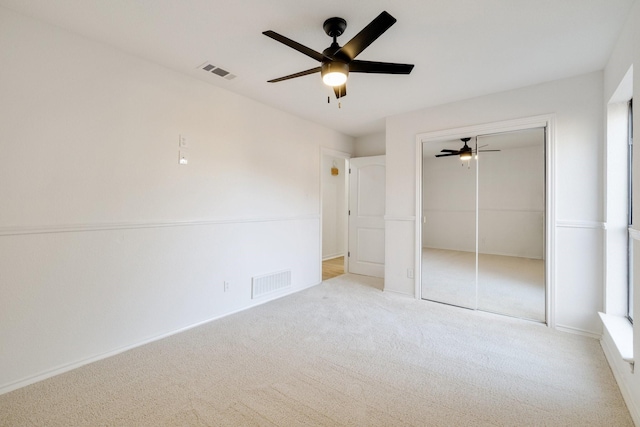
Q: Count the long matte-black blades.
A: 5